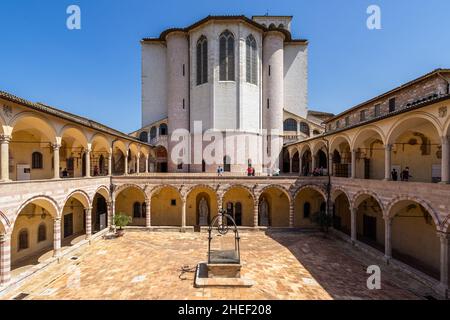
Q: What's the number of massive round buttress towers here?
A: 2